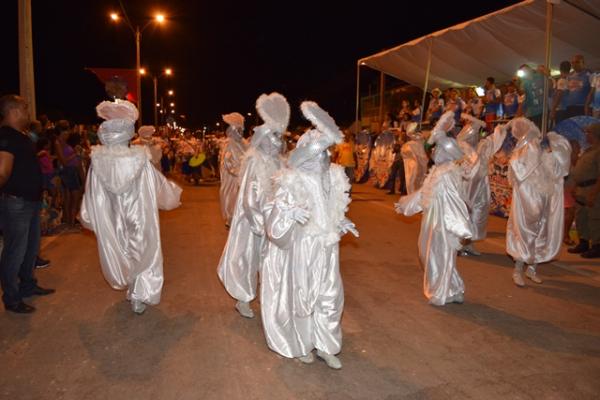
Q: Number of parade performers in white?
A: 9